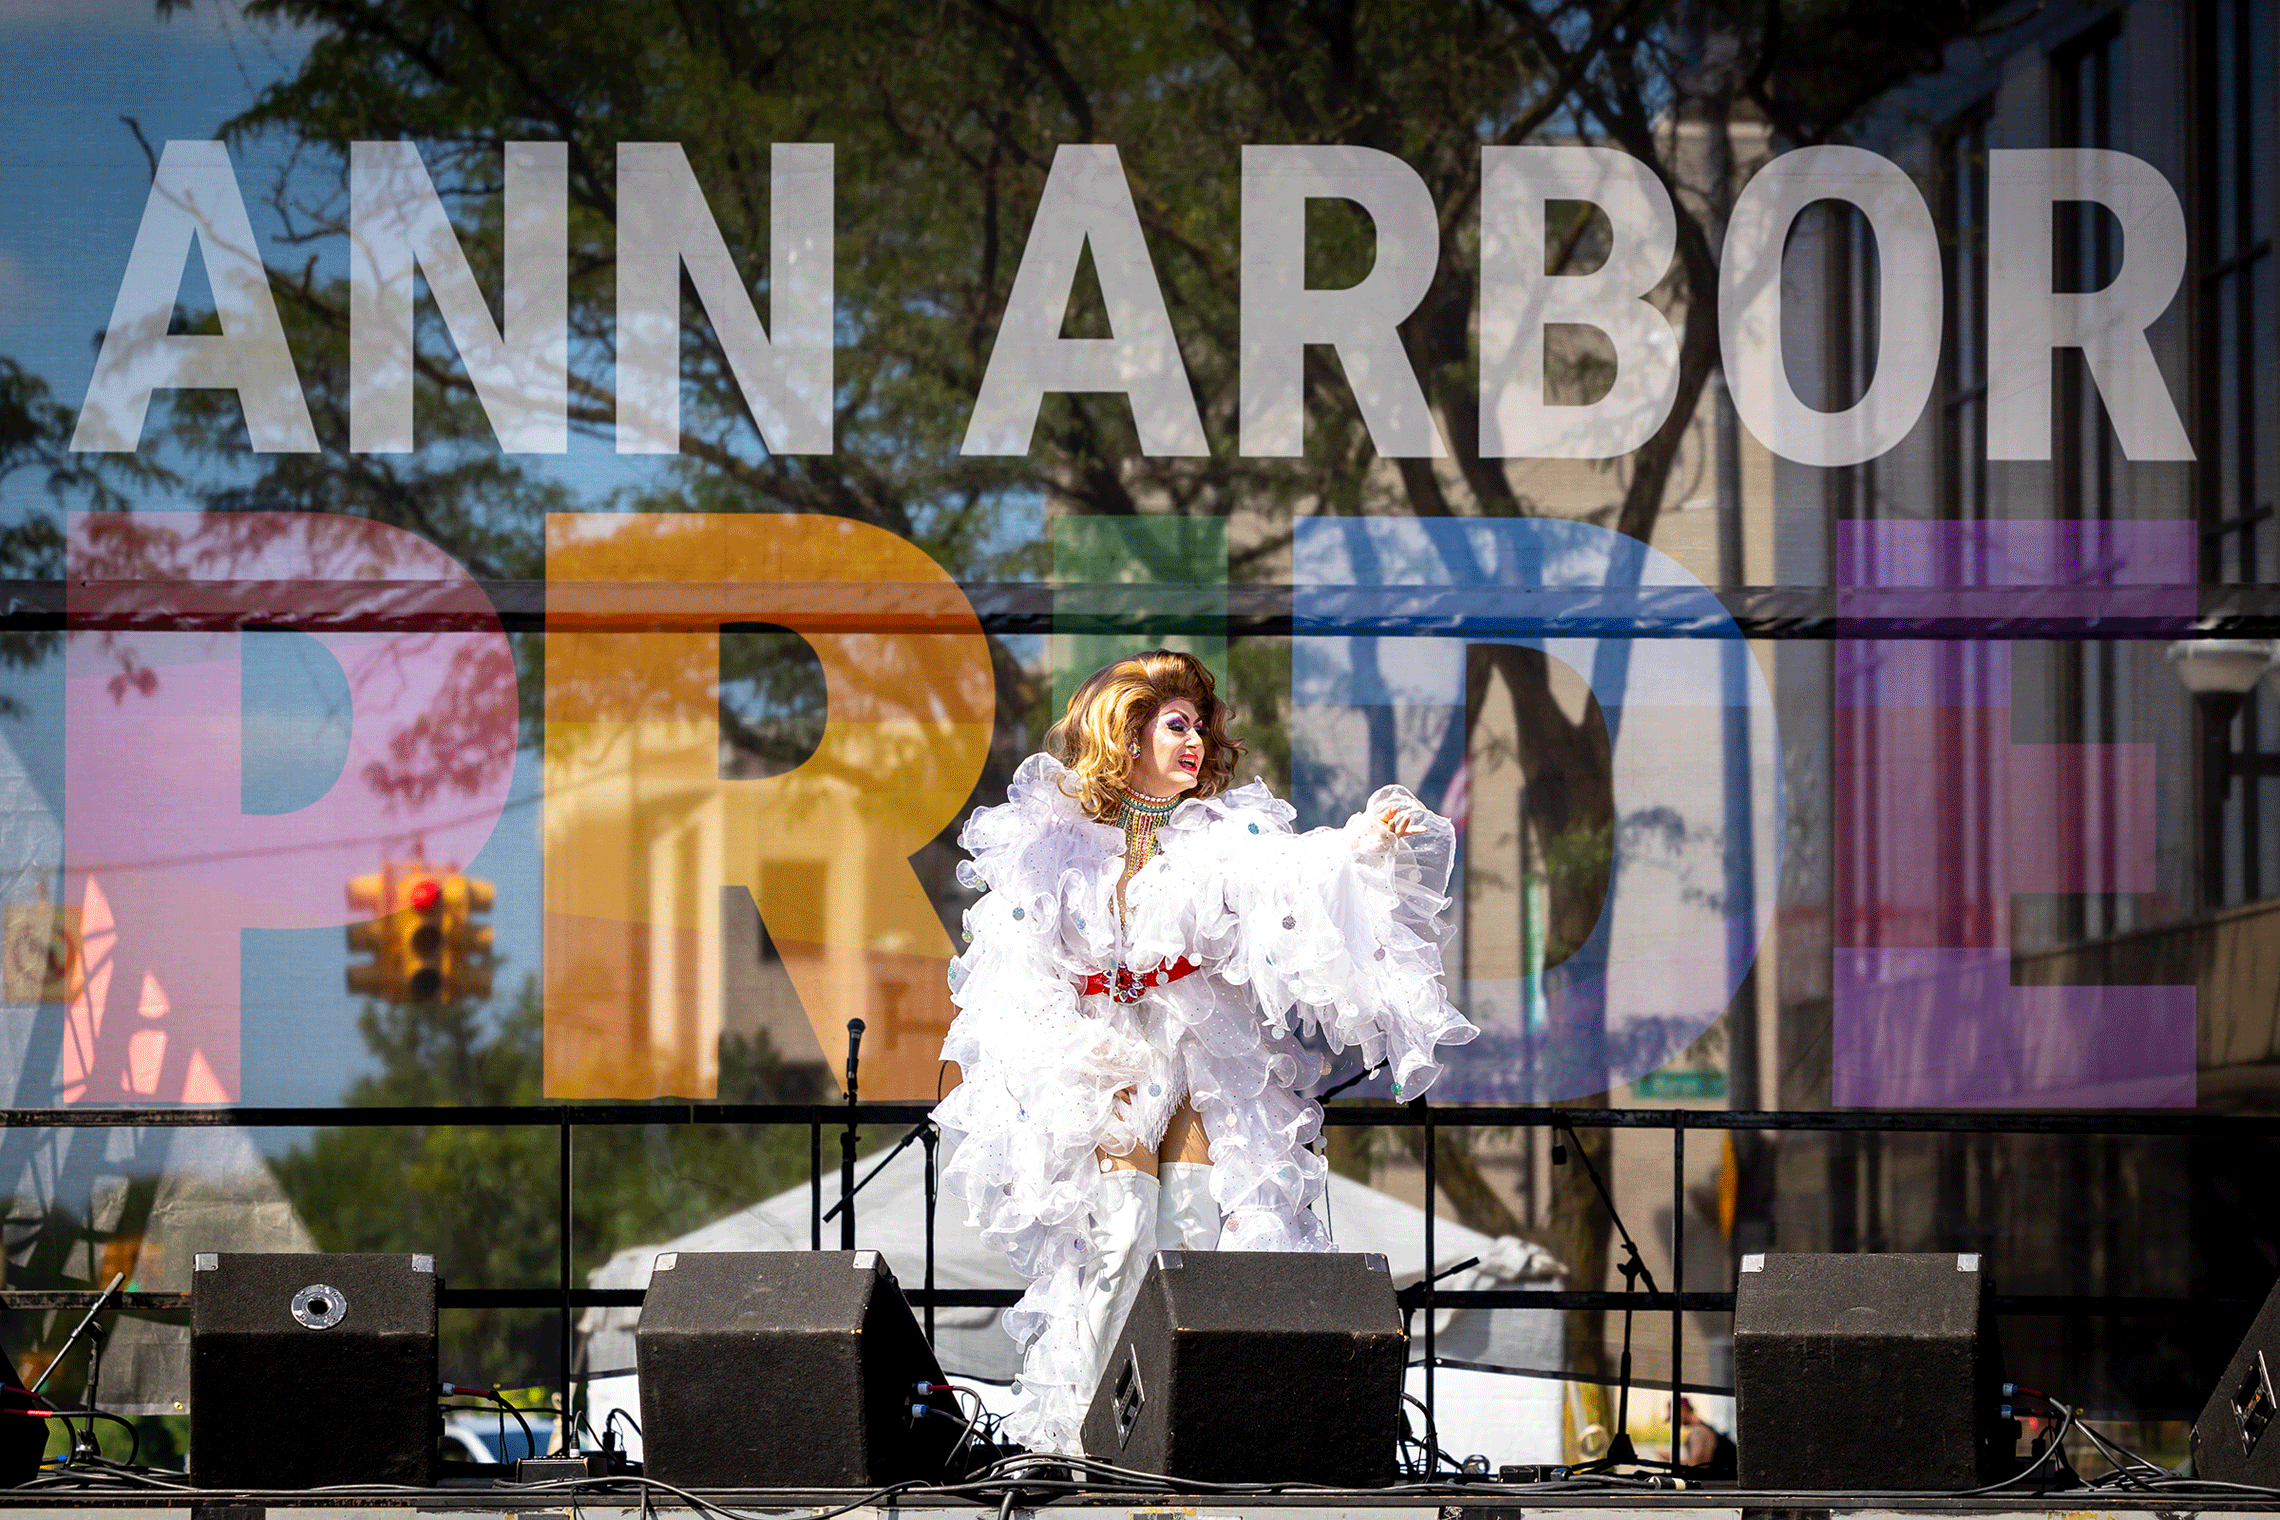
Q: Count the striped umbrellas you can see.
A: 0